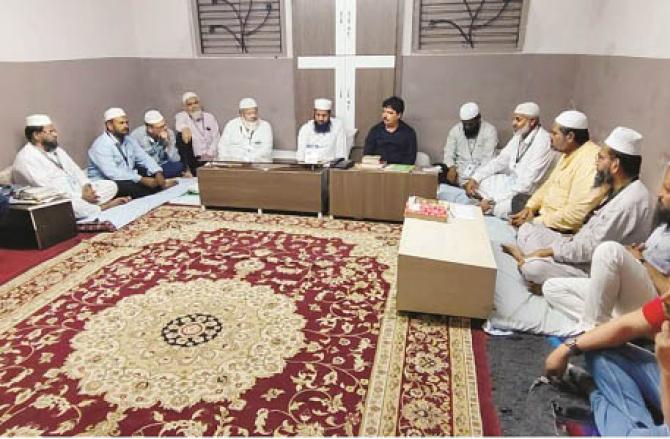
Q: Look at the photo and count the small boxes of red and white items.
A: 1